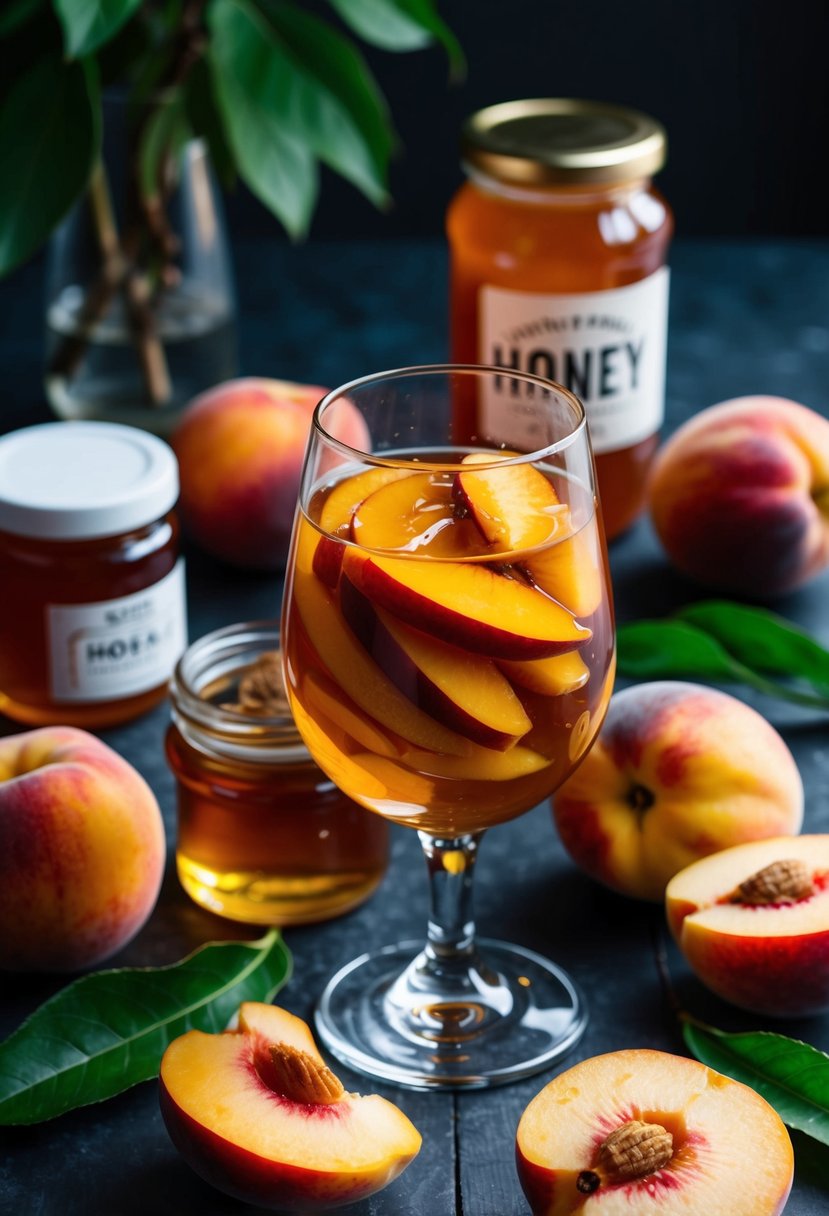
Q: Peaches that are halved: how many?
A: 3